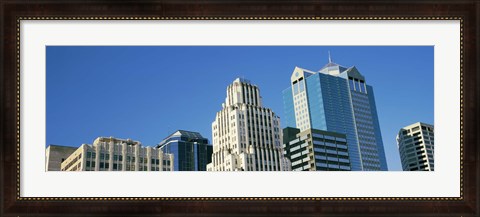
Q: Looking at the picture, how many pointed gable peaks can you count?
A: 2